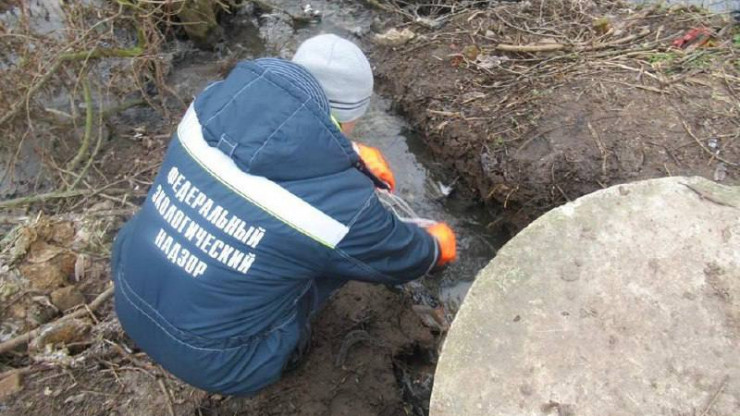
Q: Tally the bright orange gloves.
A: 2